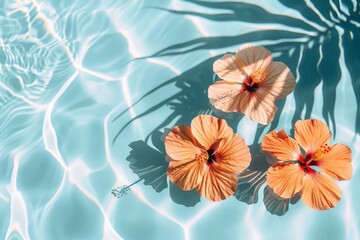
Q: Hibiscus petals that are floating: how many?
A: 15